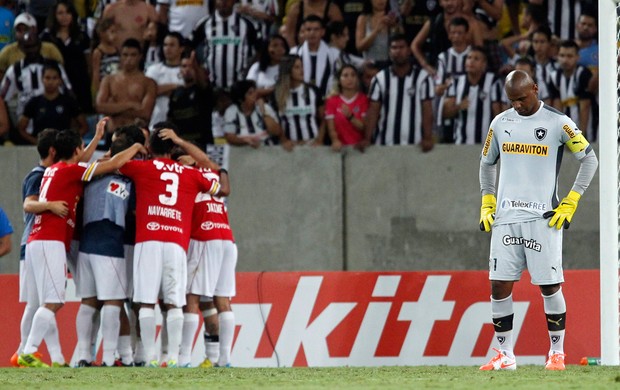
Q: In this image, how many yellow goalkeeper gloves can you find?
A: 2